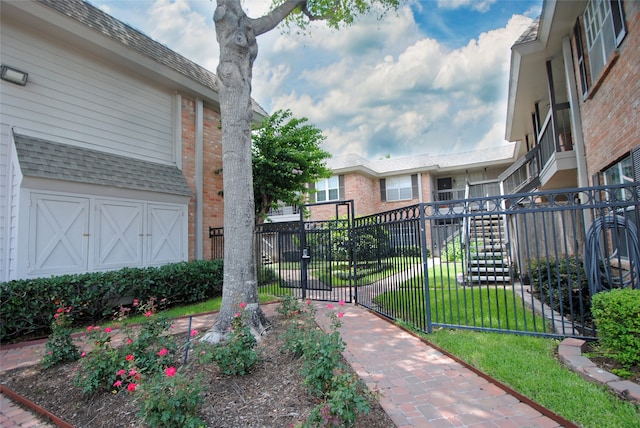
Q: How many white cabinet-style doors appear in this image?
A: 3